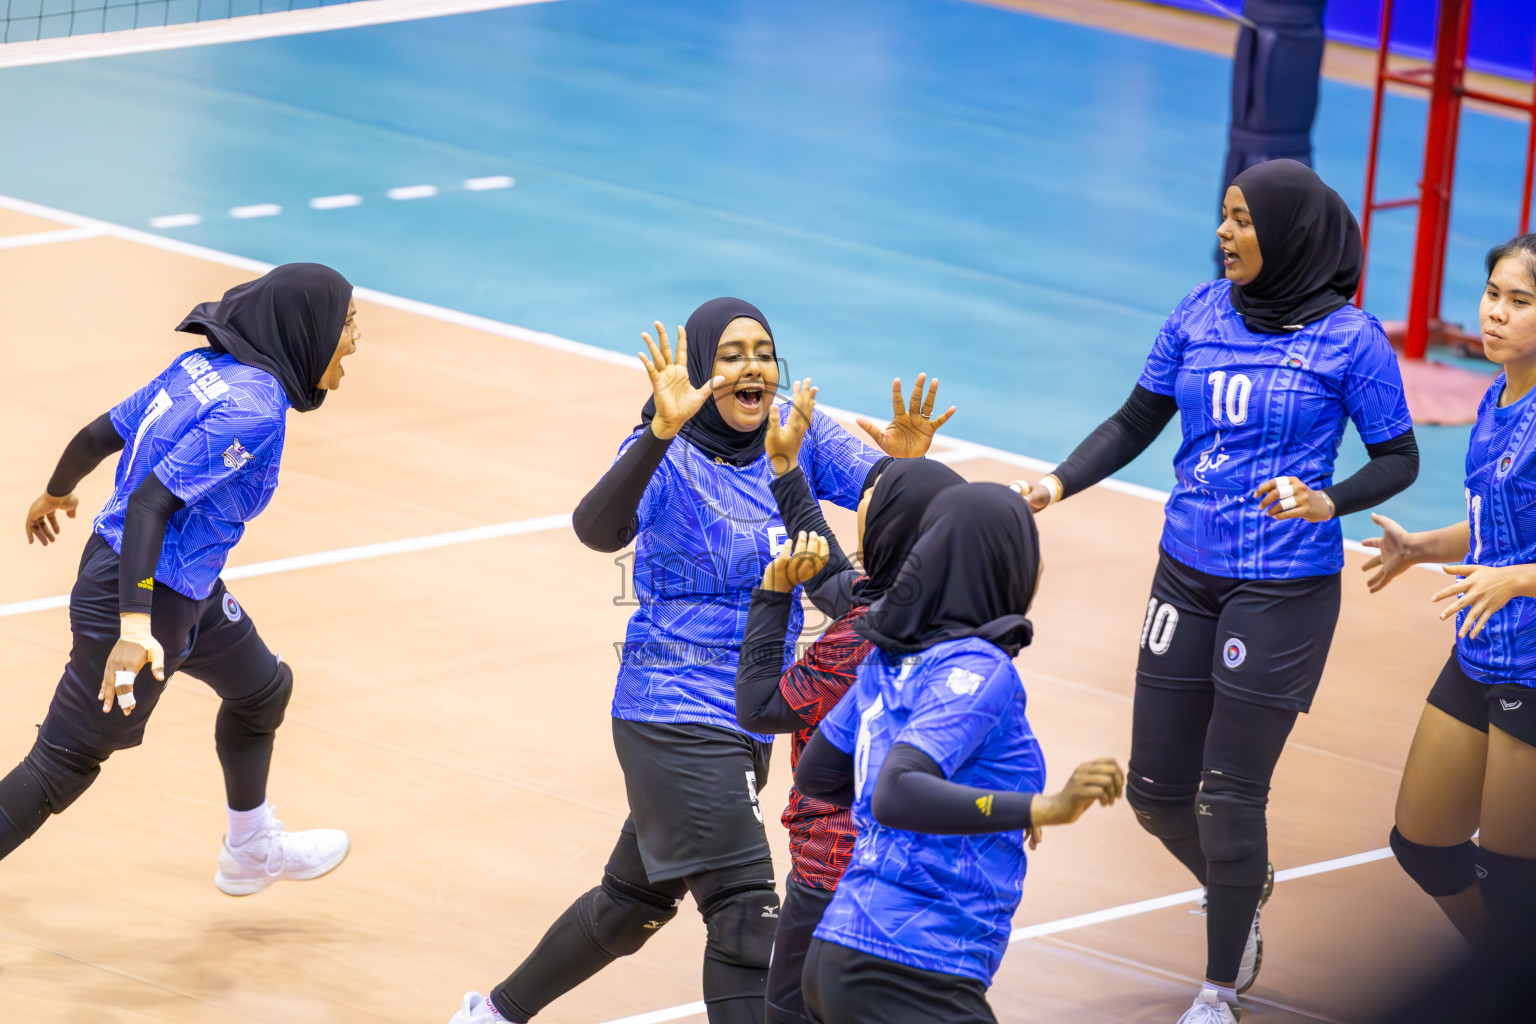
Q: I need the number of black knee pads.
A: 8